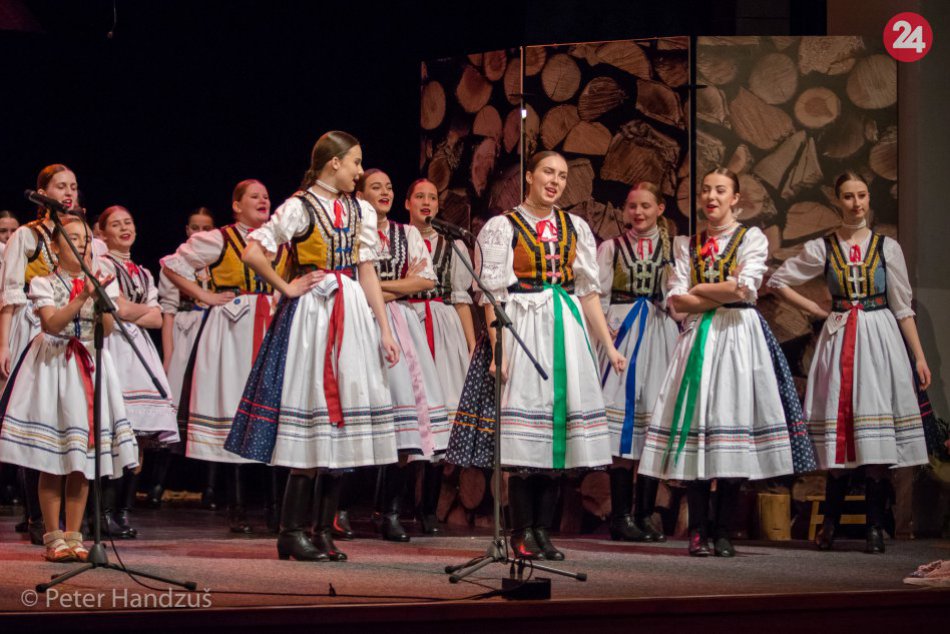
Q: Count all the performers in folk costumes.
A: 13